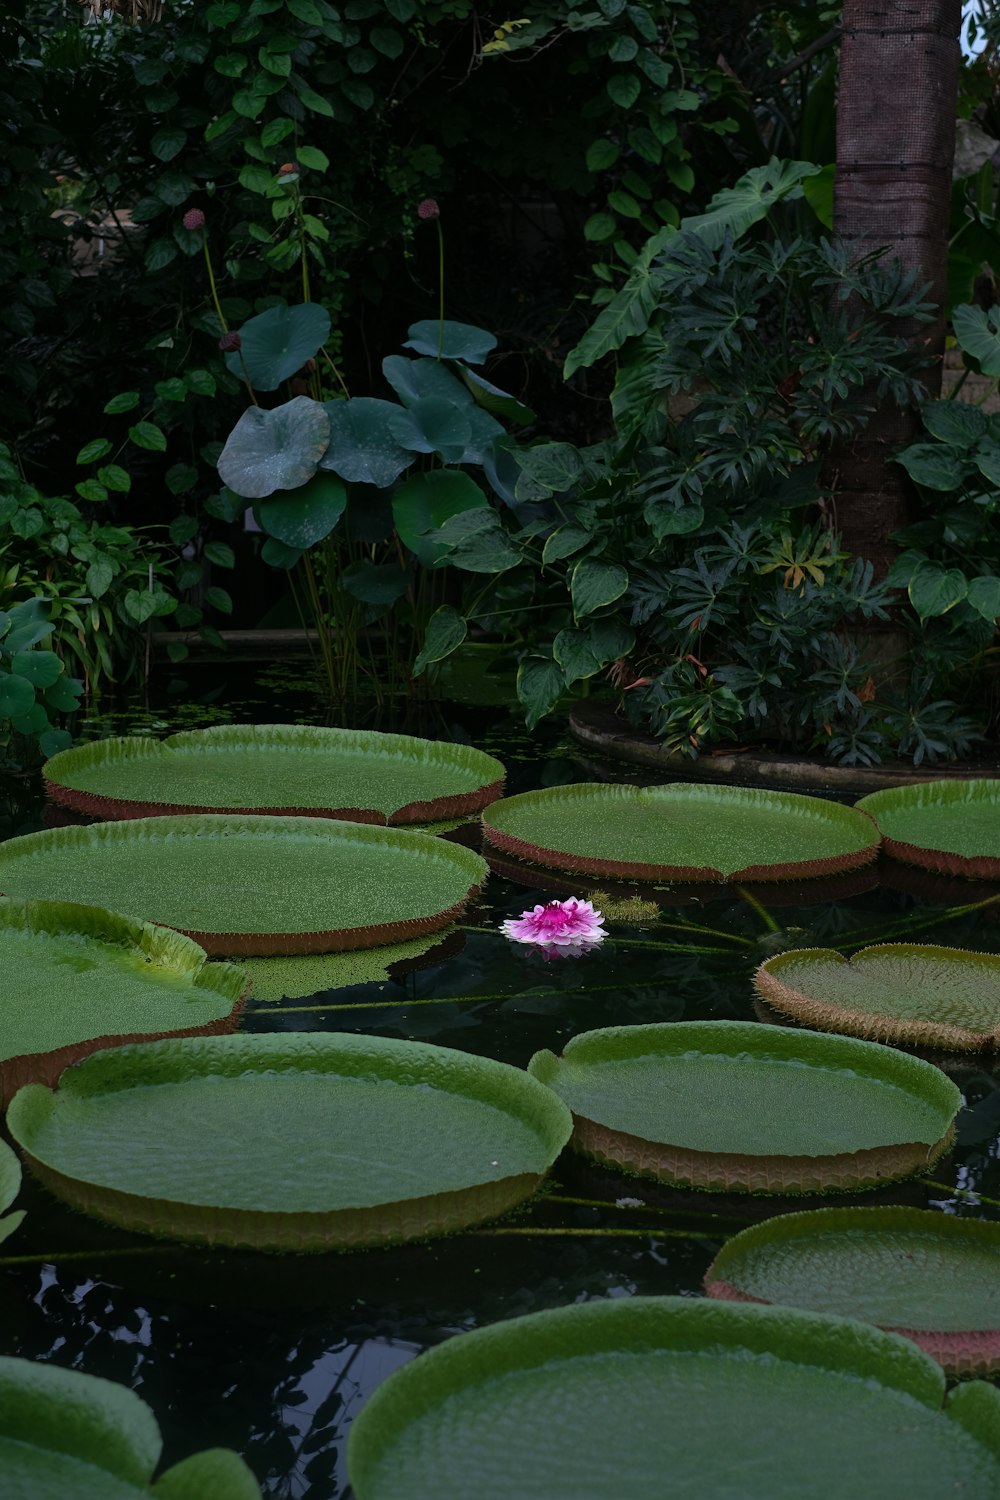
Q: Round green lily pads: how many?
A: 12